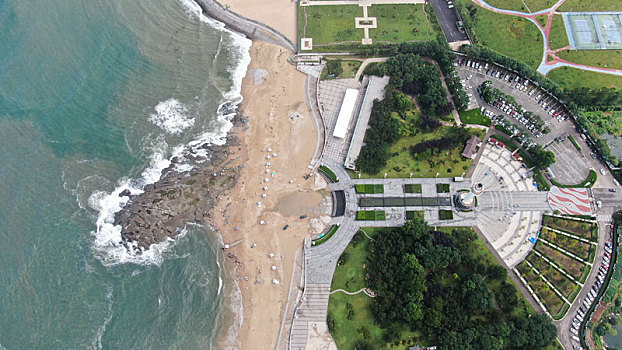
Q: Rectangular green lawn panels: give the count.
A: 6